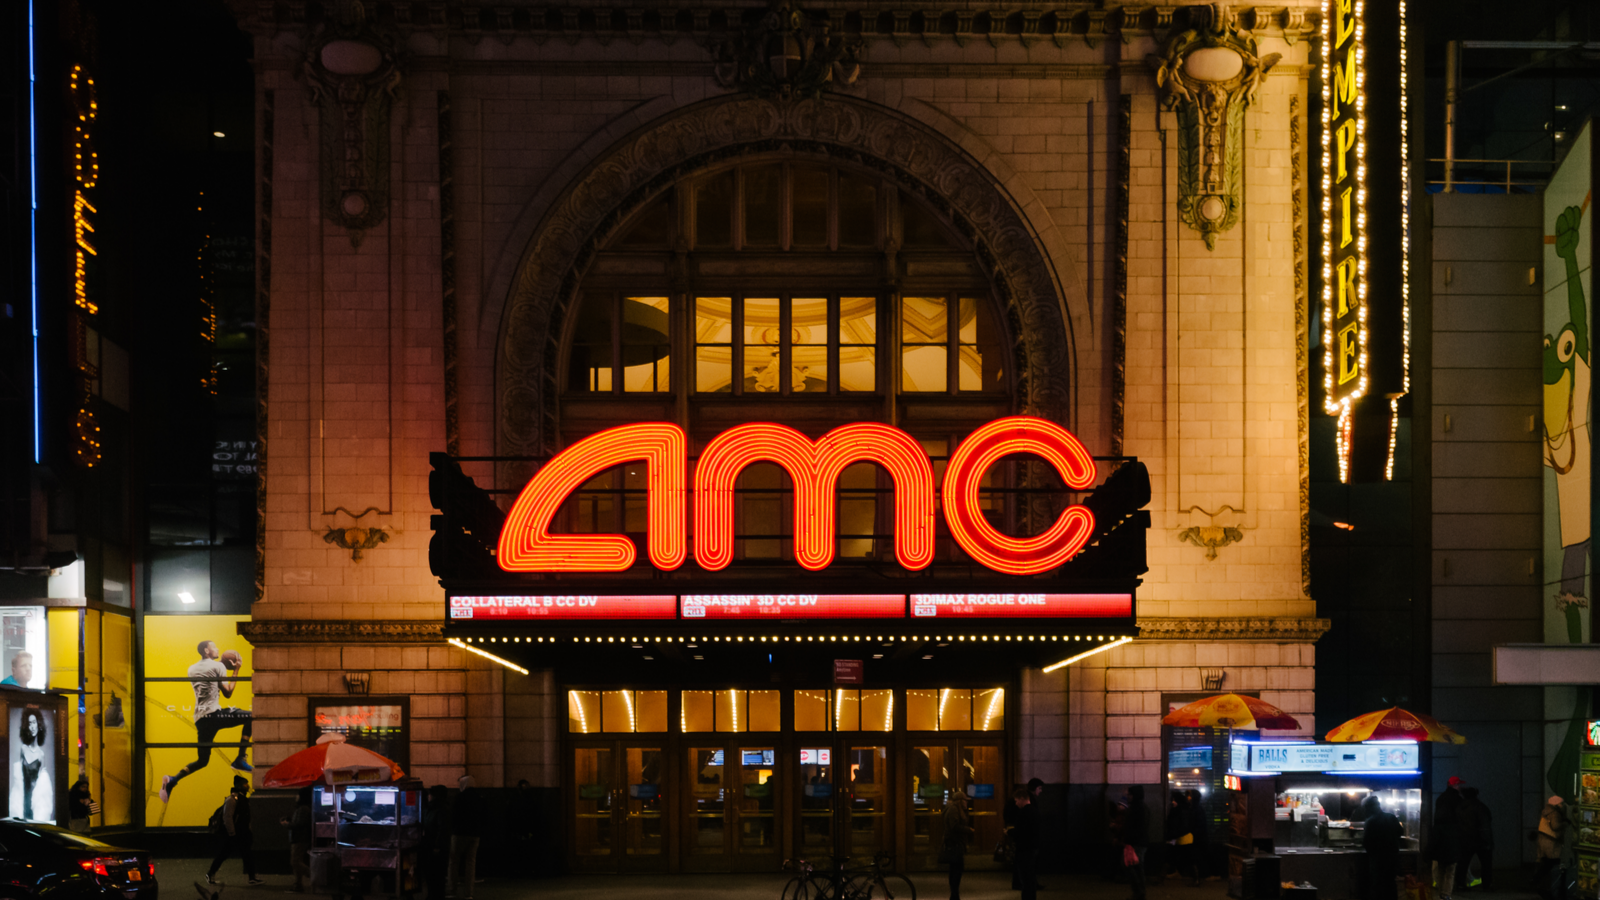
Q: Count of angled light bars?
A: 2